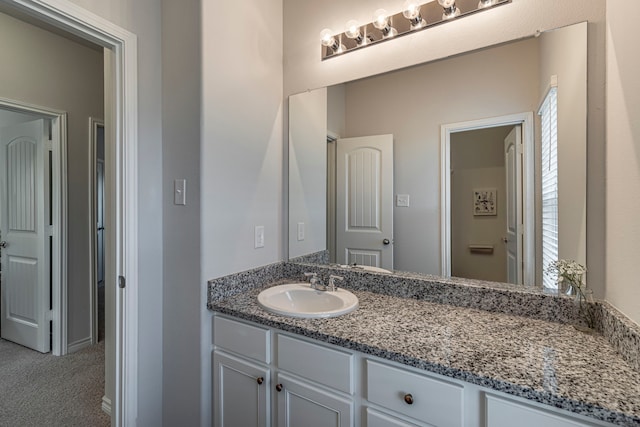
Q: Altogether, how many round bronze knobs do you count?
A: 3